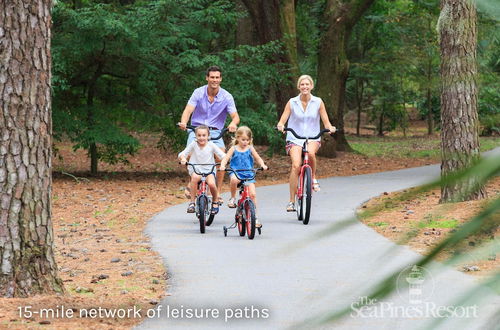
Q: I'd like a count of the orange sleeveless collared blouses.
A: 0